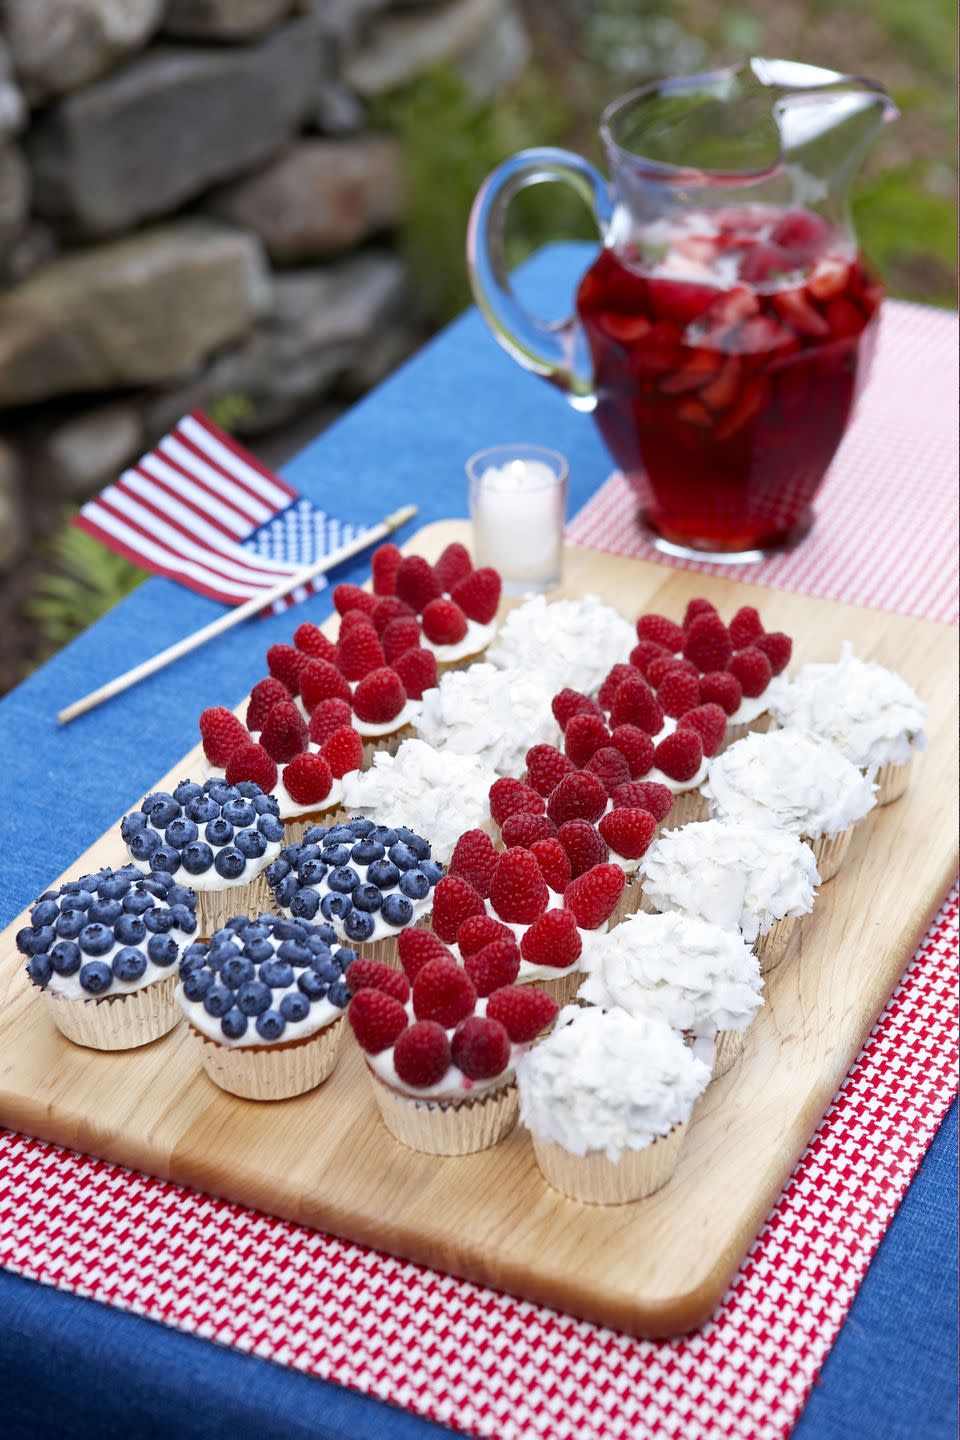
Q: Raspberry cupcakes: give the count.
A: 8